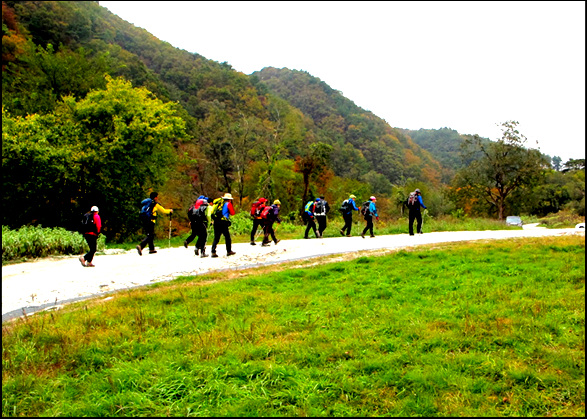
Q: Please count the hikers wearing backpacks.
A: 12